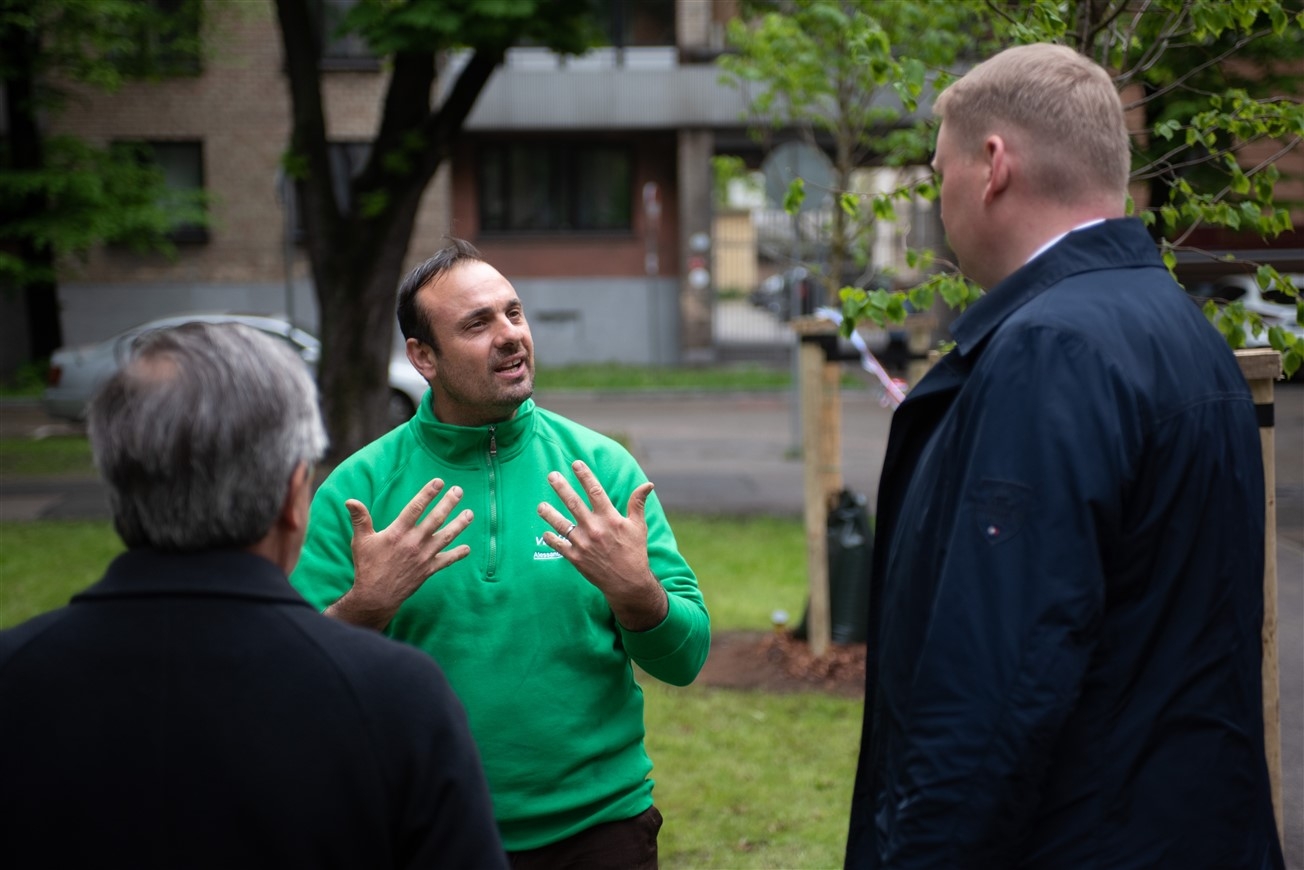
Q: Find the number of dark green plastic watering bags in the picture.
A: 1